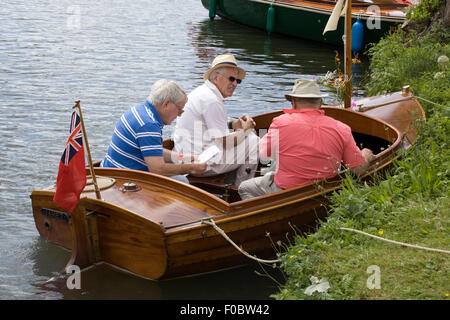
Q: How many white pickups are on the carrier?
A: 0